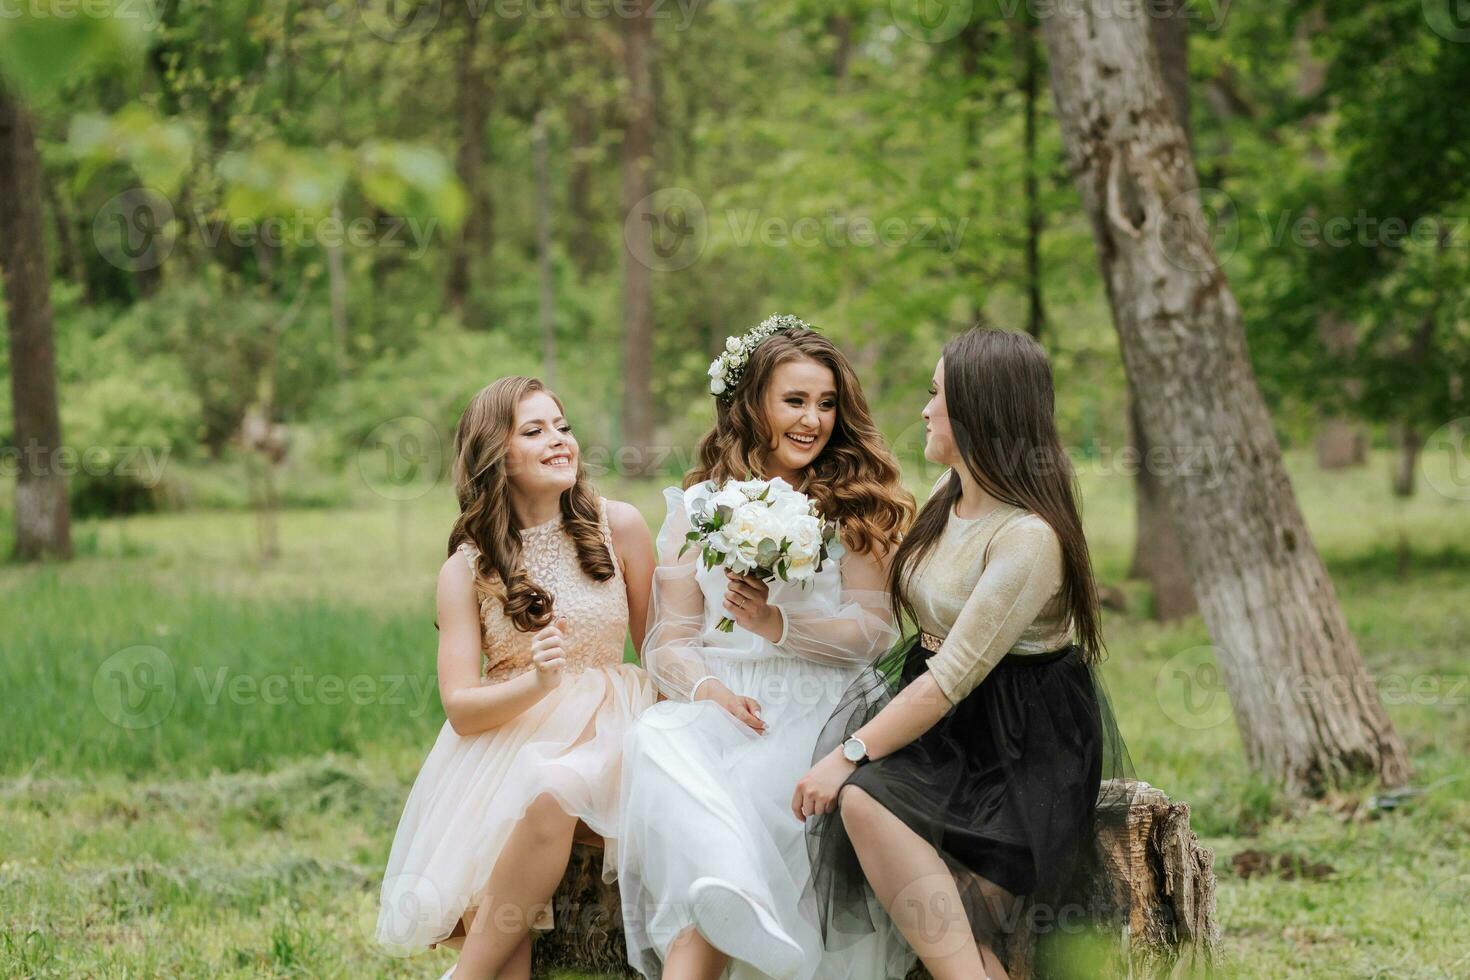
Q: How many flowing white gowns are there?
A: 1